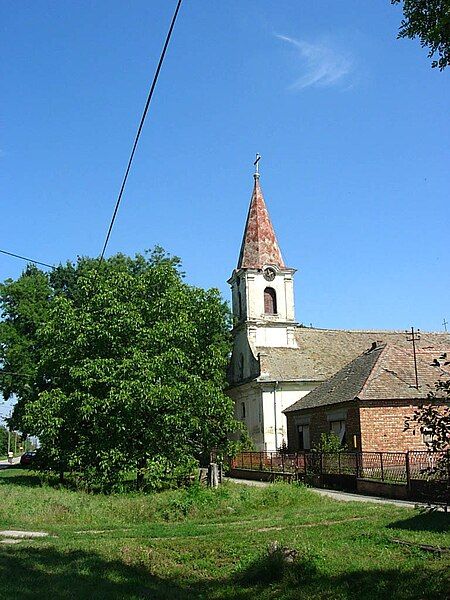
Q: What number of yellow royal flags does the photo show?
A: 0